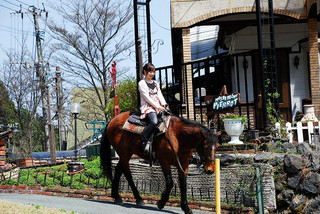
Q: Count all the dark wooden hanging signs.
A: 1